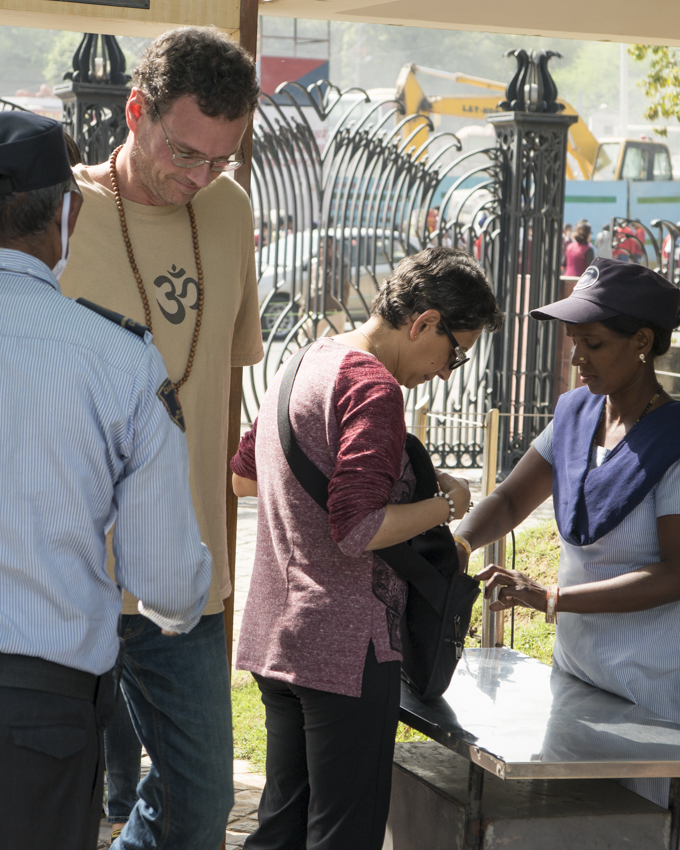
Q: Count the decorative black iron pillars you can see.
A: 2